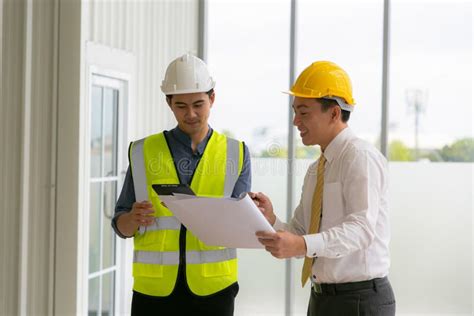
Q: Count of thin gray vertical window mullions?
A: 3